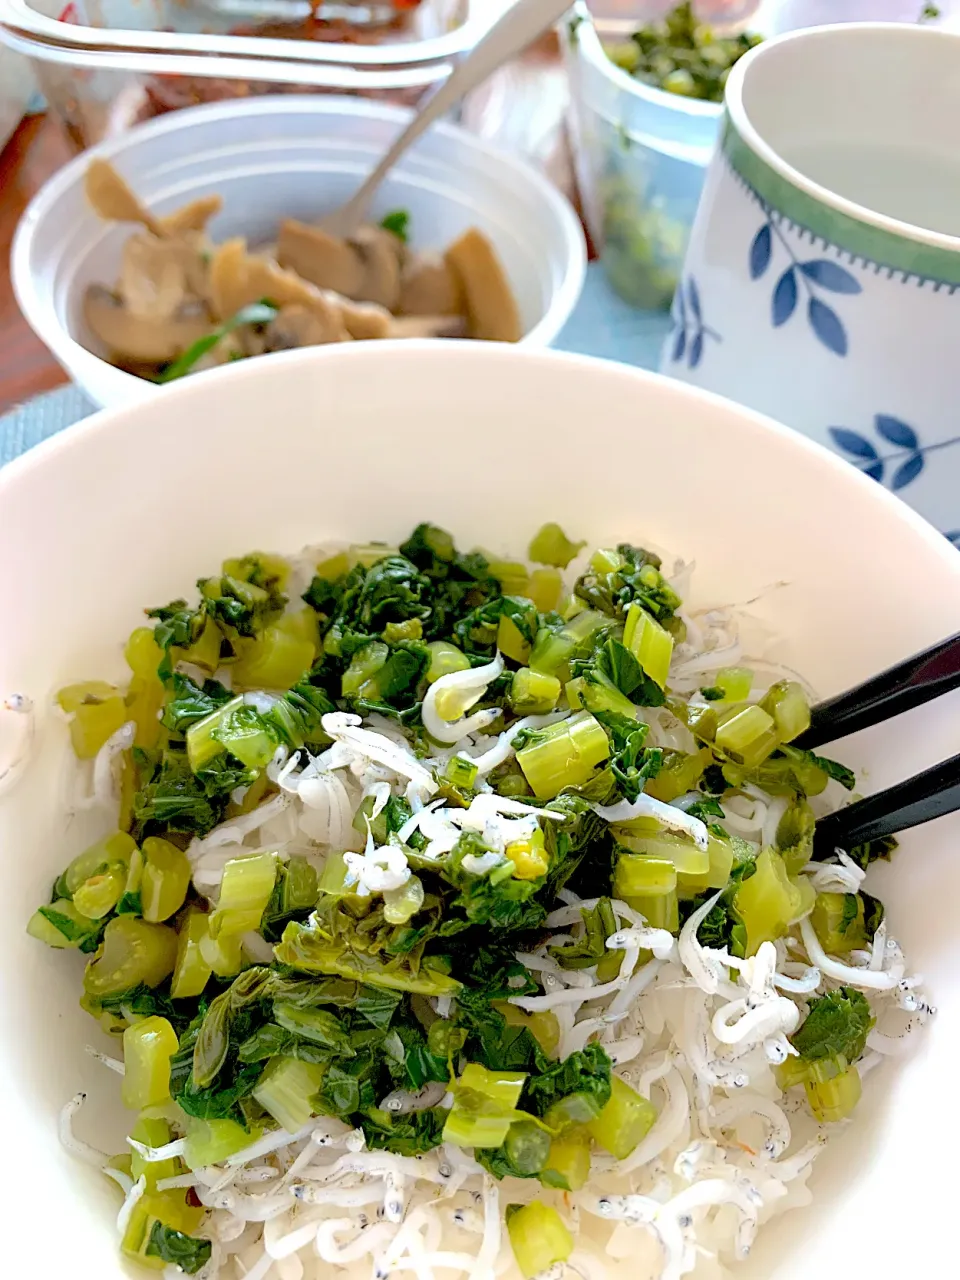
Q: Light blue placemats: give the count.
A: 1